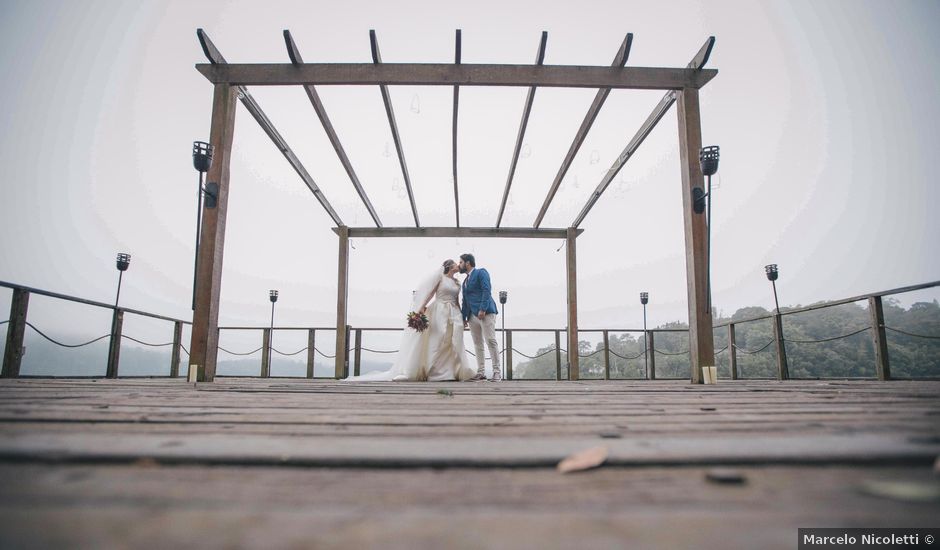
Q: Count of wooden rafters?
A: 7